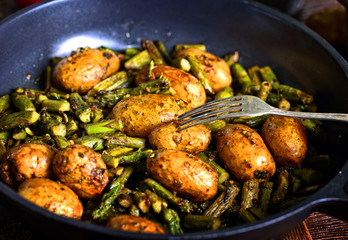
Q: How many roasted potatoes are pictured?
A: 12